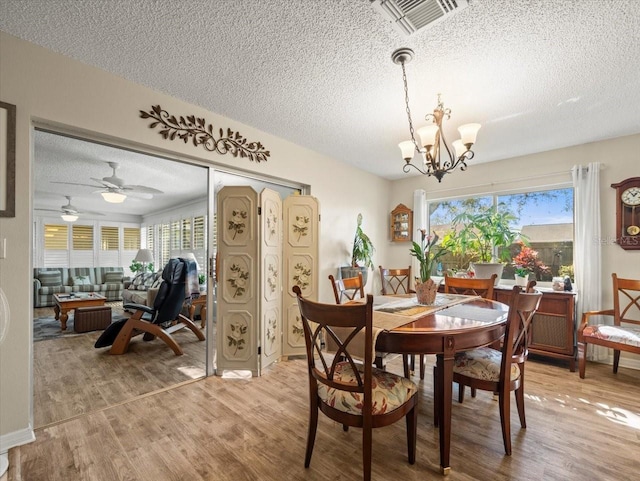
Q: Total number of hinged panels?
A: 3